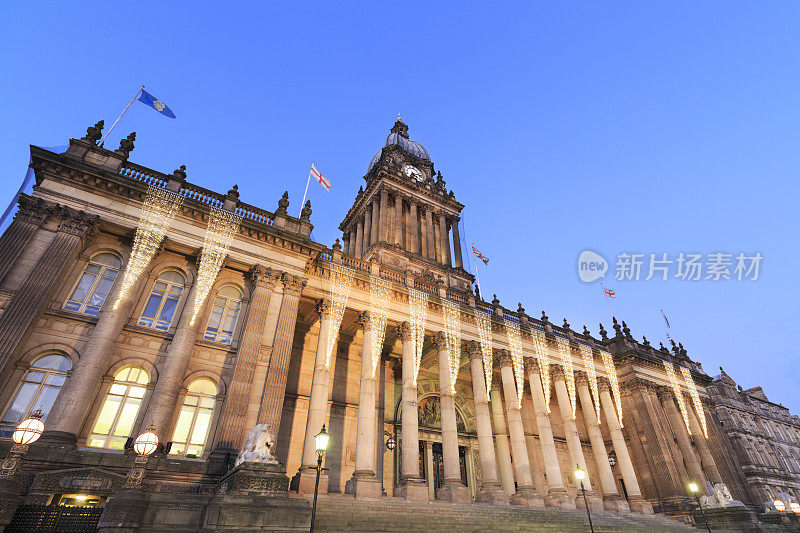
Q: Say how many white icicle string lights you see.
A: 14